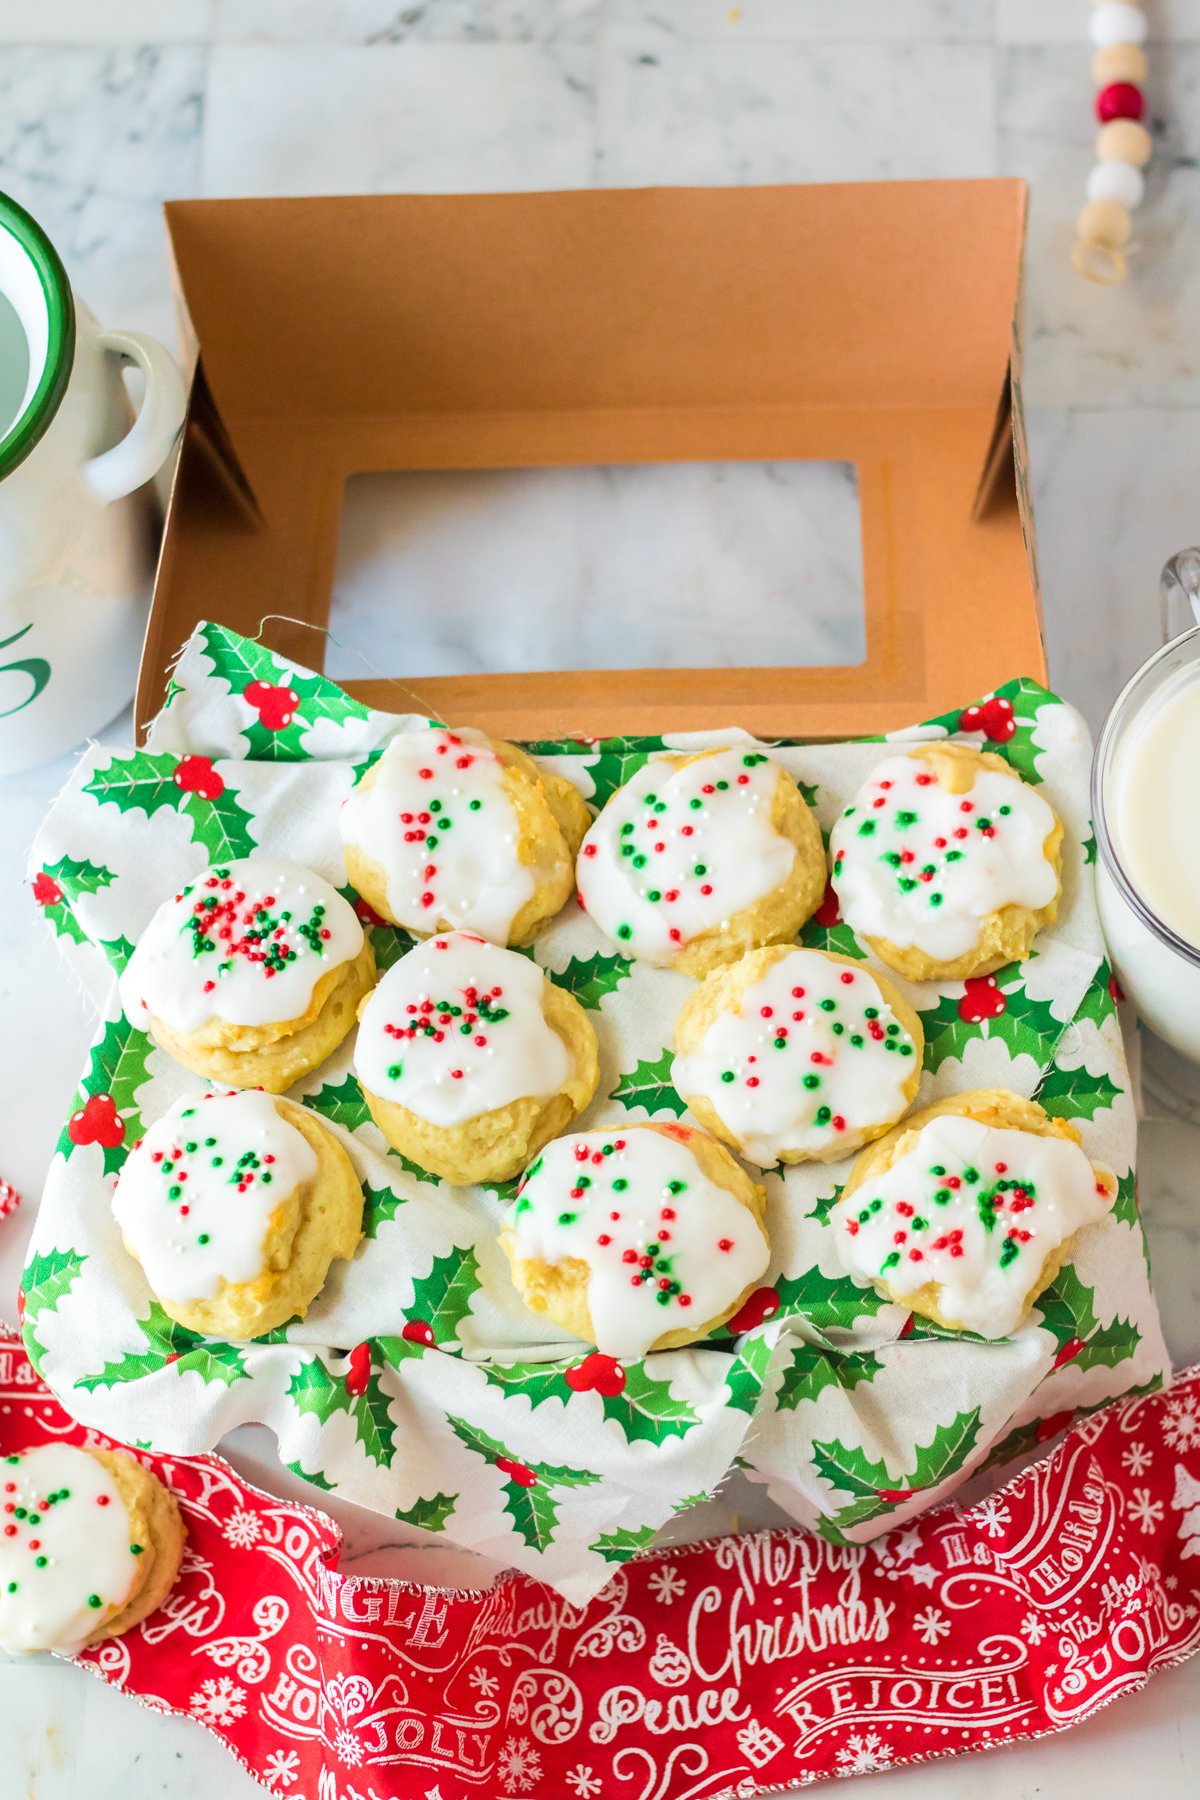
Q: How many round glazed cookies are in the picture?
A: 10